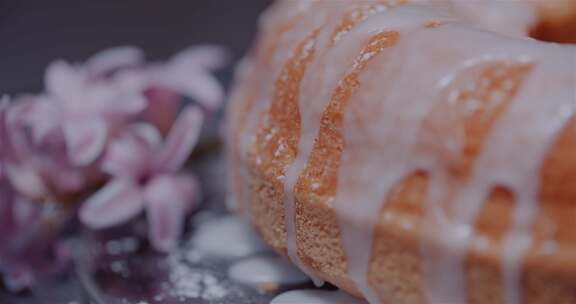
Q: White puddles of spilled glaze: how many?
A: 3